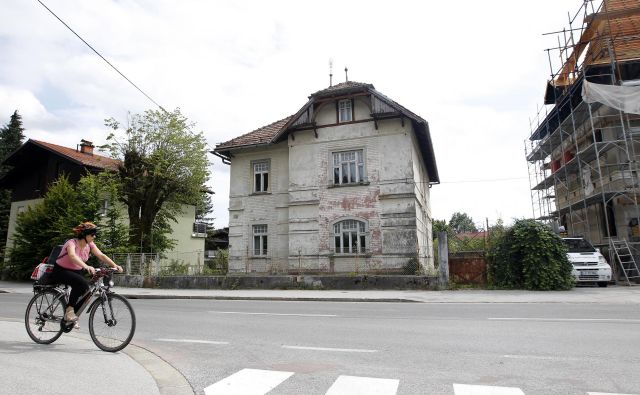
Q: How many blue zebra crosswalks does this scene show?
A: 0